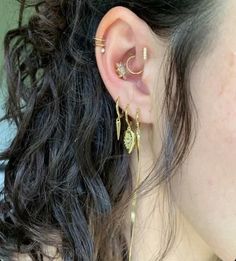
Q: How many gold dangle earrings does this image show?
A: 3